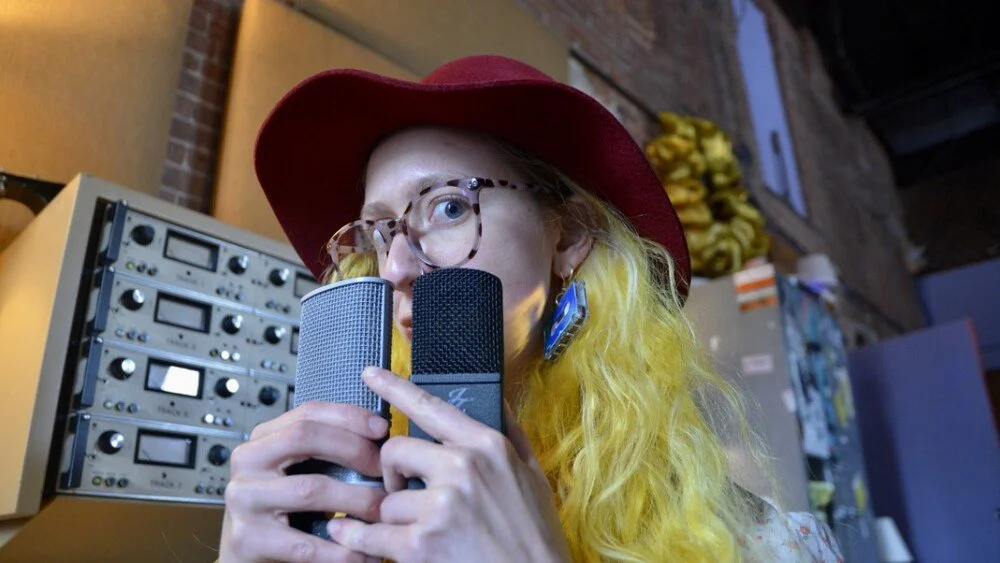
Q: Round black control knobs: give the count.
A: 11